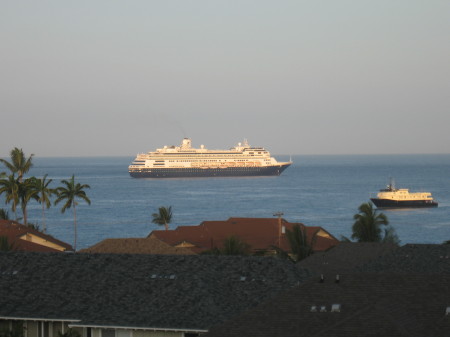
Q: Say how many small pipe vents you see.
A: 2